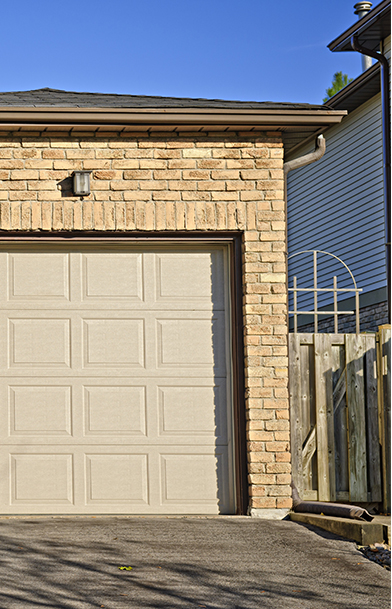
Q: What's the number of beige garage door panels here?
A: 12